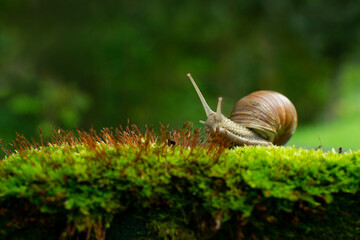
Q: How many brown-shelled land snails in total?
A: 1